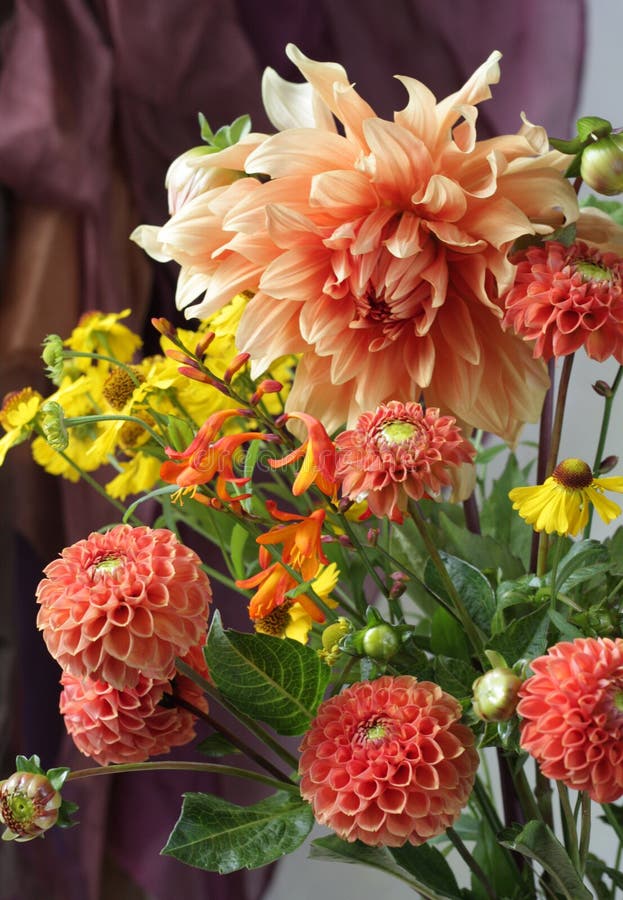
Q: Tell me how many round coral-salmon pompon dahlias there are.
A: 6